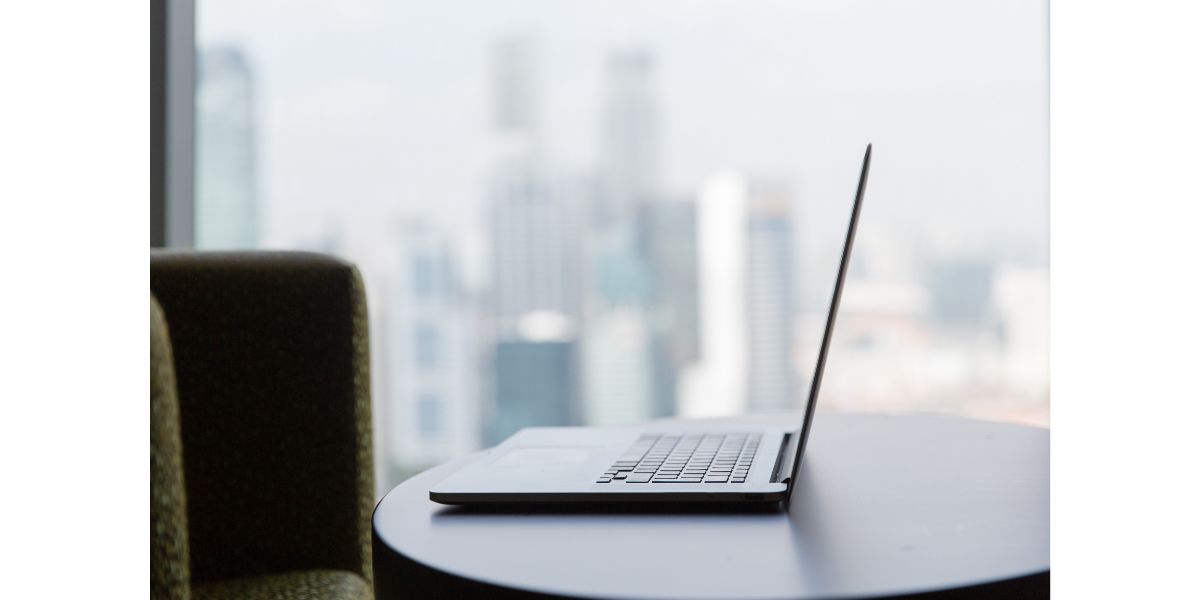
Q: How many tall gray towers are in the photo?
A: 2